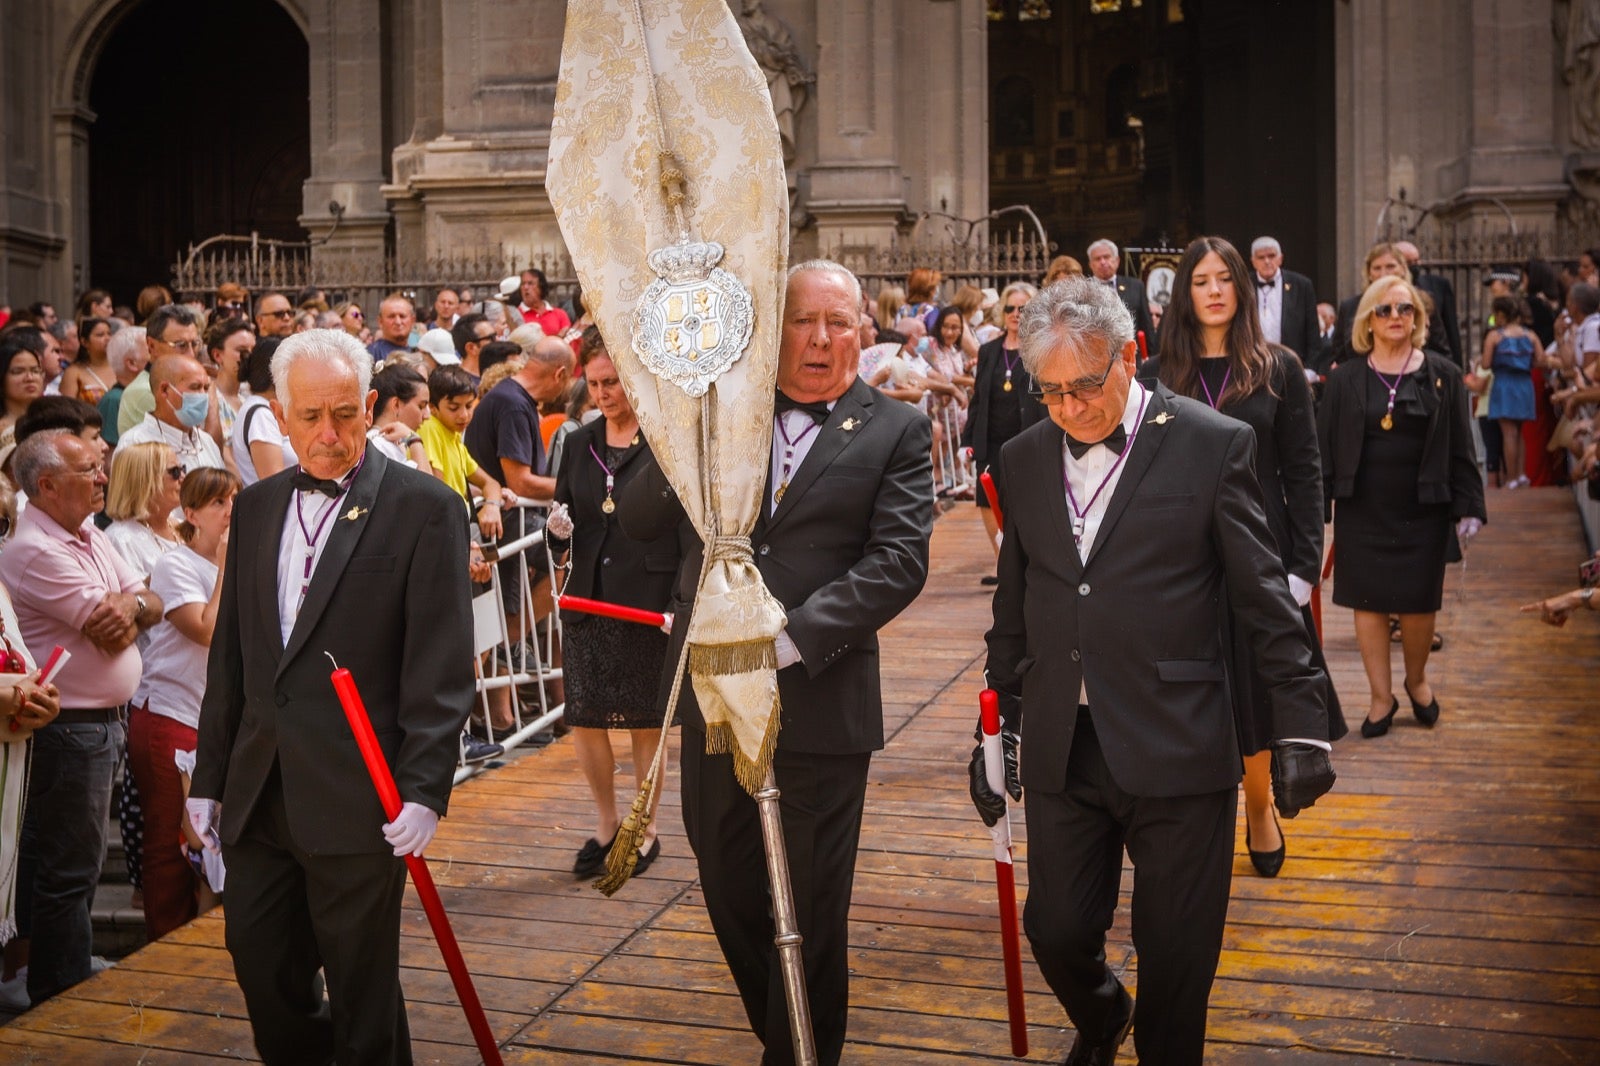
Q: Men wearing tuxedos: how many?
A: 5